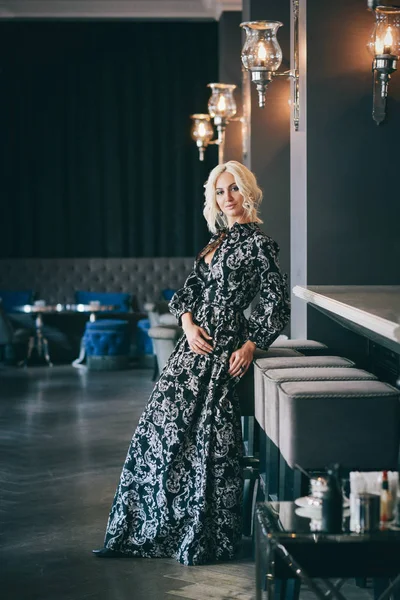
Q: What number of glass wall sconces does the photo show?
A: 4